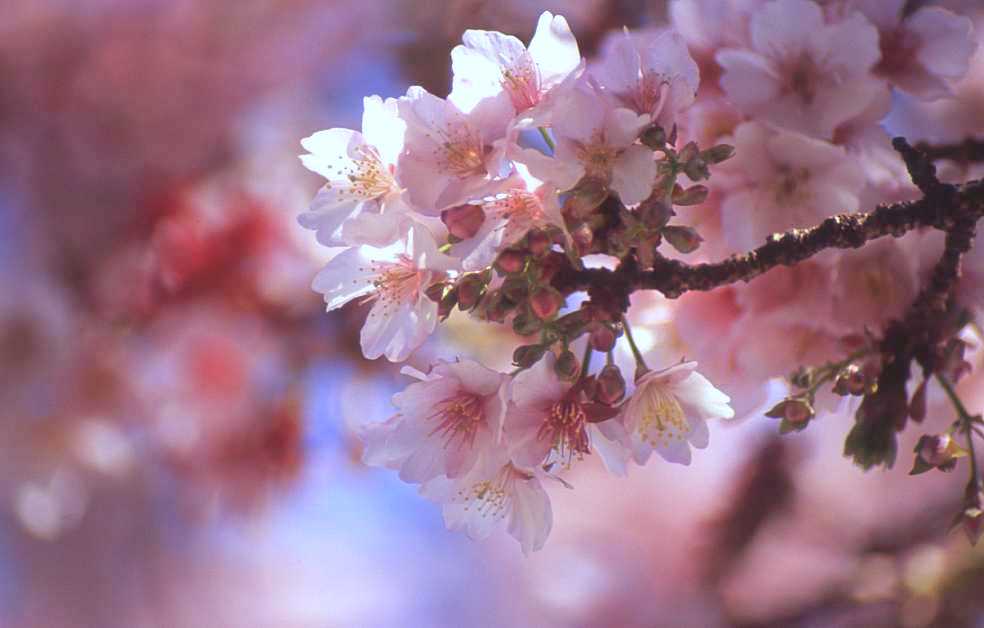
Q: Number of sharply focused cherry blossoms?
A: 11